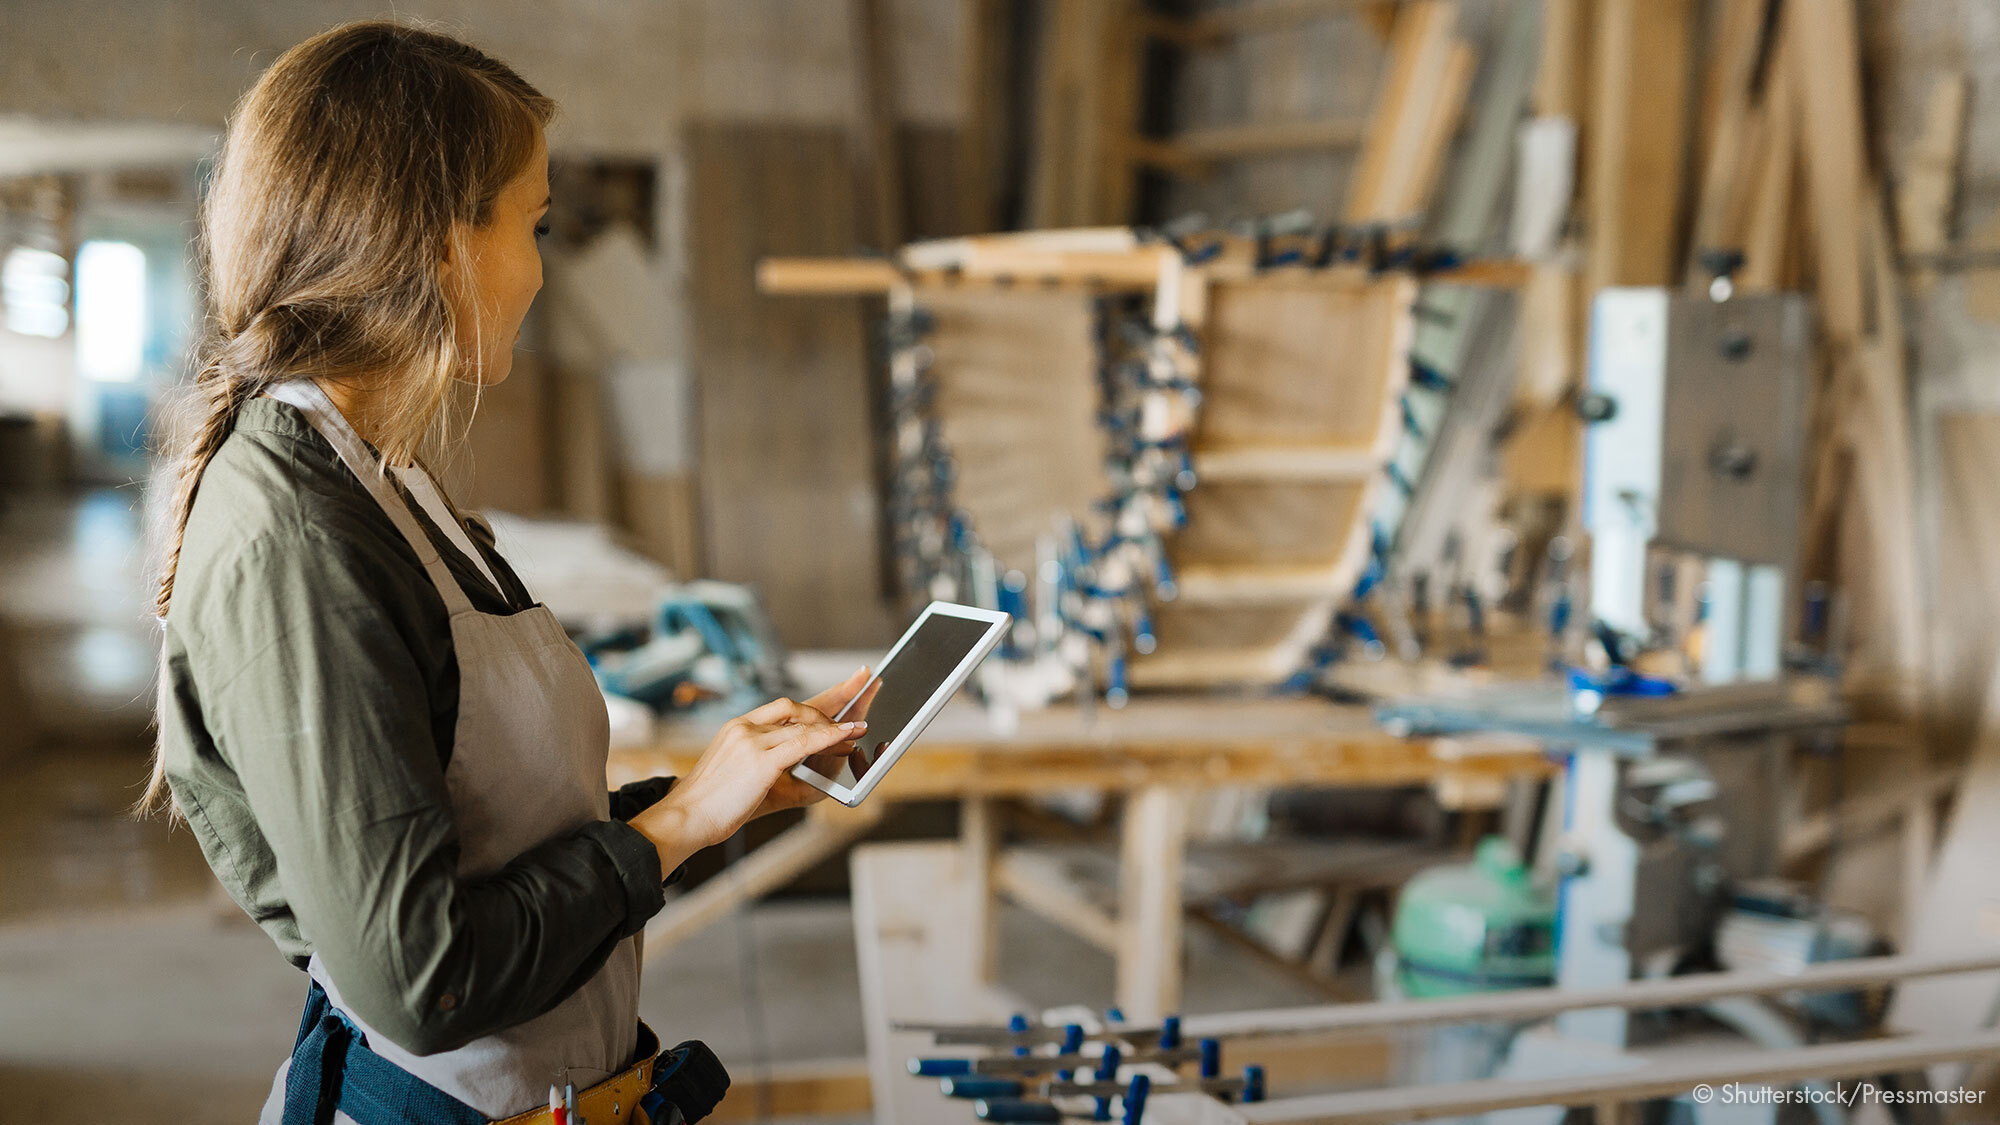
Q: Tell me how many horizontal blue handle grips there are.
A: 3